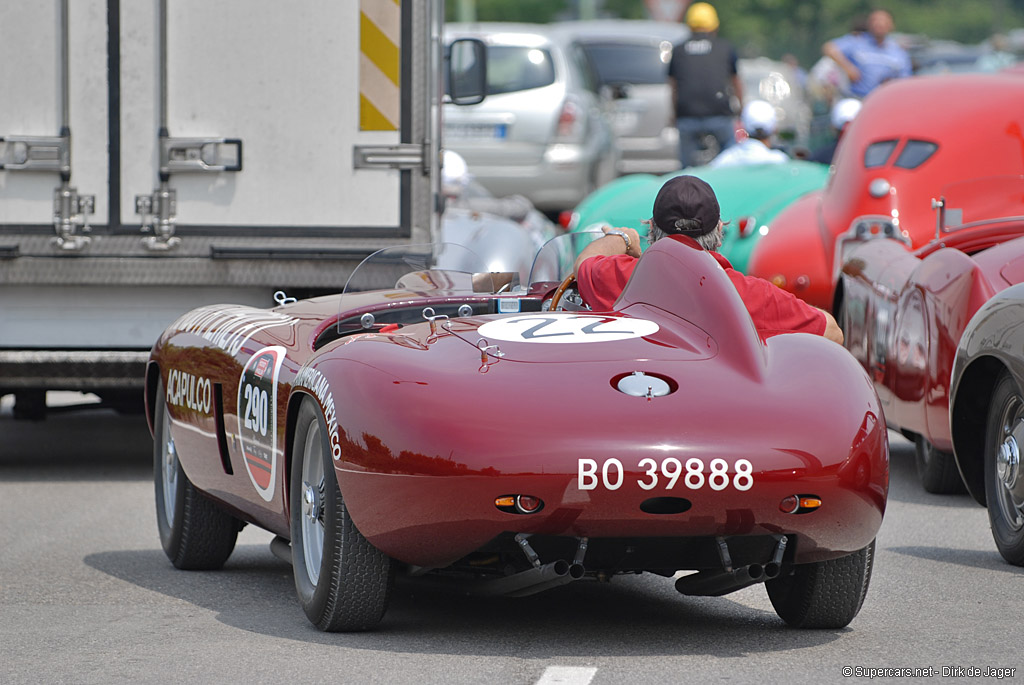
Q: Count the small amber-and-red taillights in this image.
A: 2